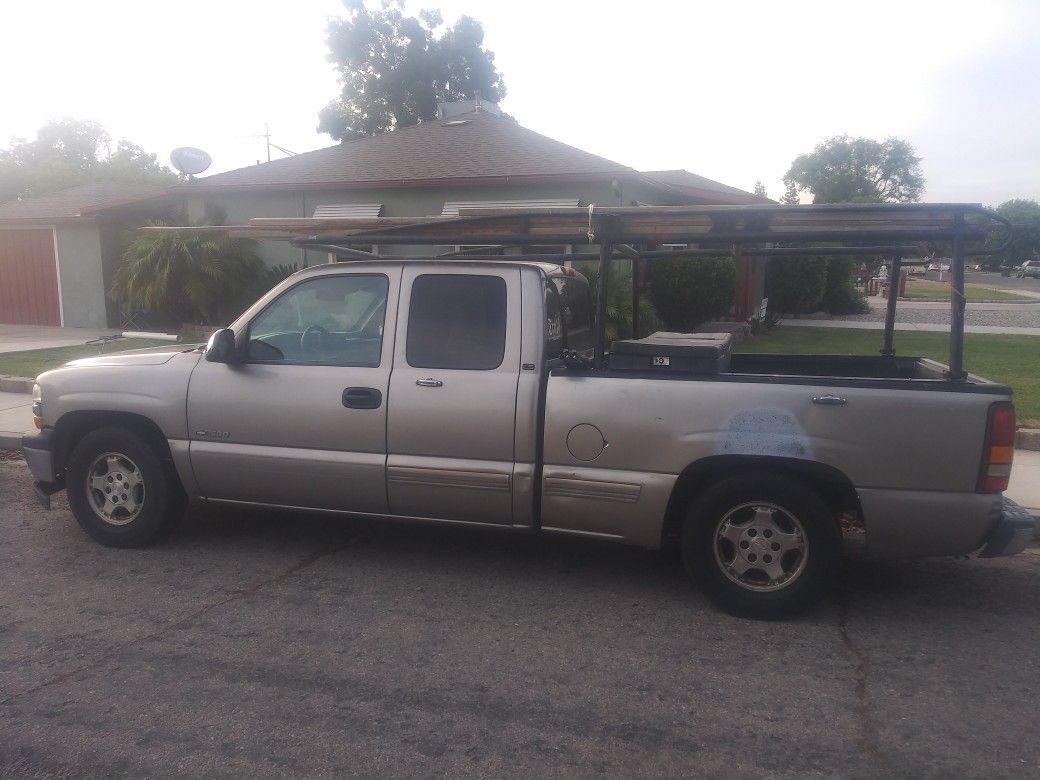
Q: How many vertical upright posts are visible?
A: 4